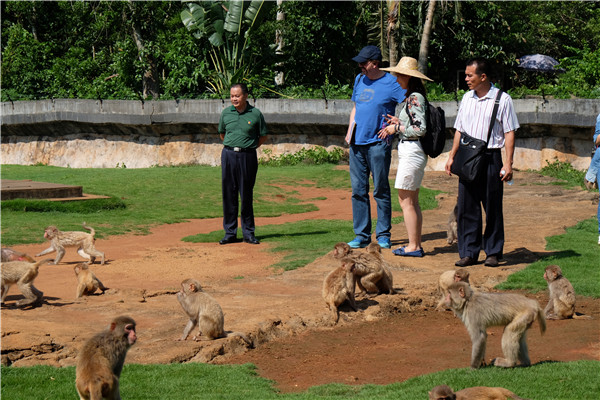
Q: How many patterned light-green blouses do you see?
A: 1